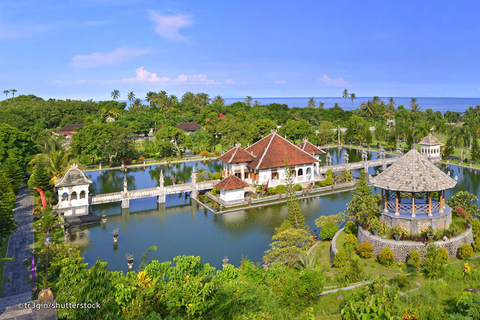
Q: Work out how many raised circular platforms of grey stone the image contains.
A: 1